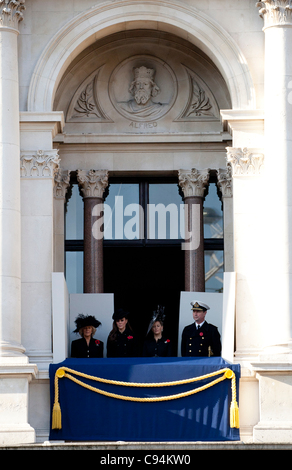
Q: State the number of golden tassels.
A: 2